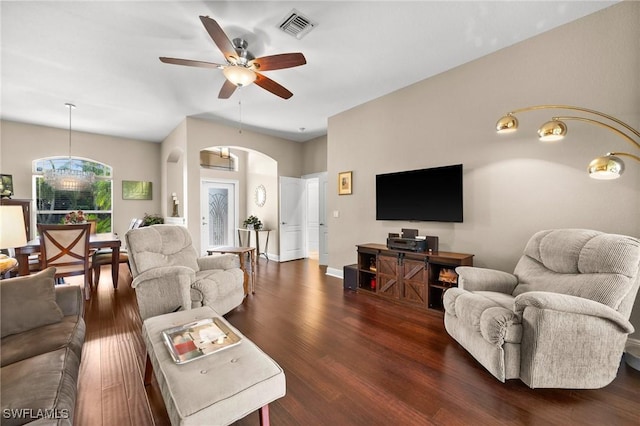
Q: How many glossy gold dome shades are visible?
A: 3